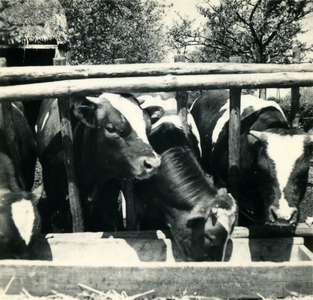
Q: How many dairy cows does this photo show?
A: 4